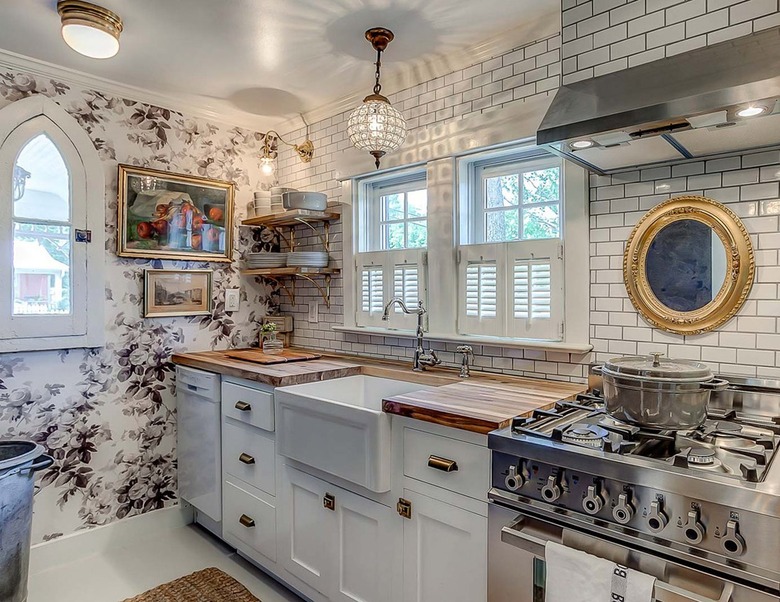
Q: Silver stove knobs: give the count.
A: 7